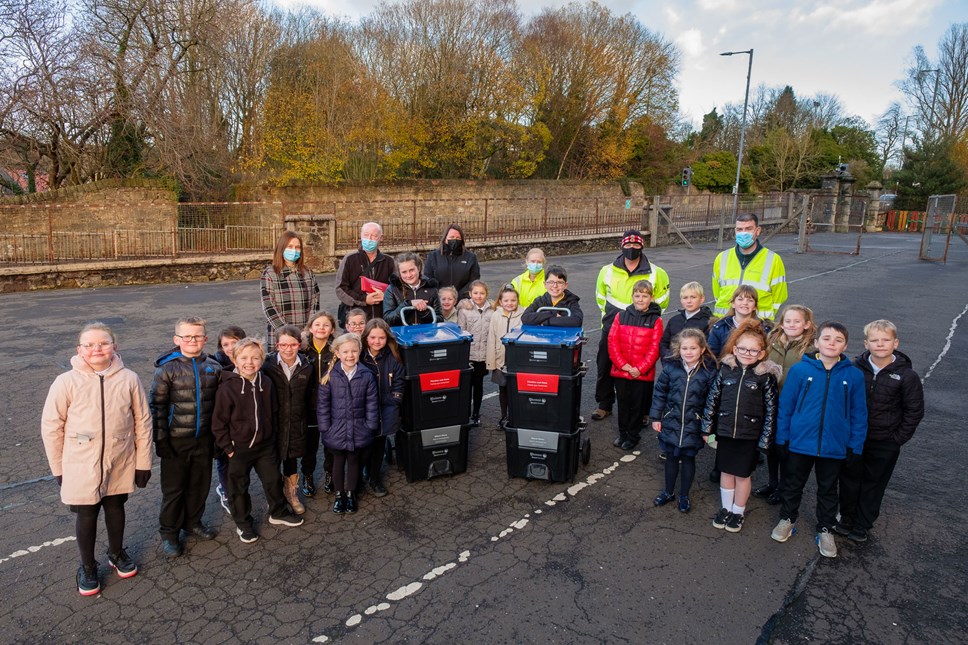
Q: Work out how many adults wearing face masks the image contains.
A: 6